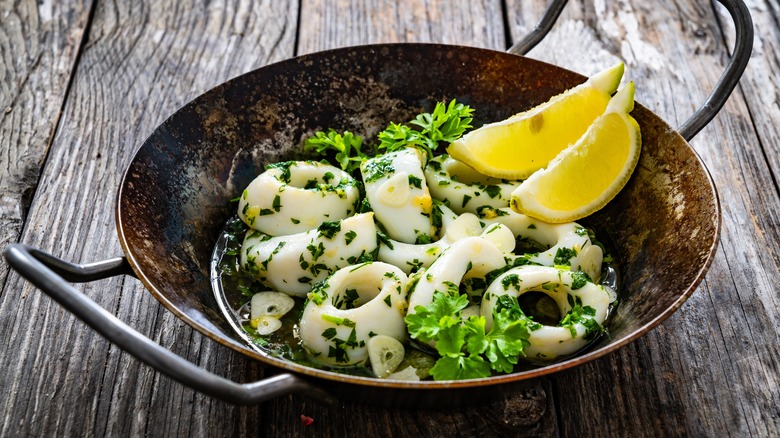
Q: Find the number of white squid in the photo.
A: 9